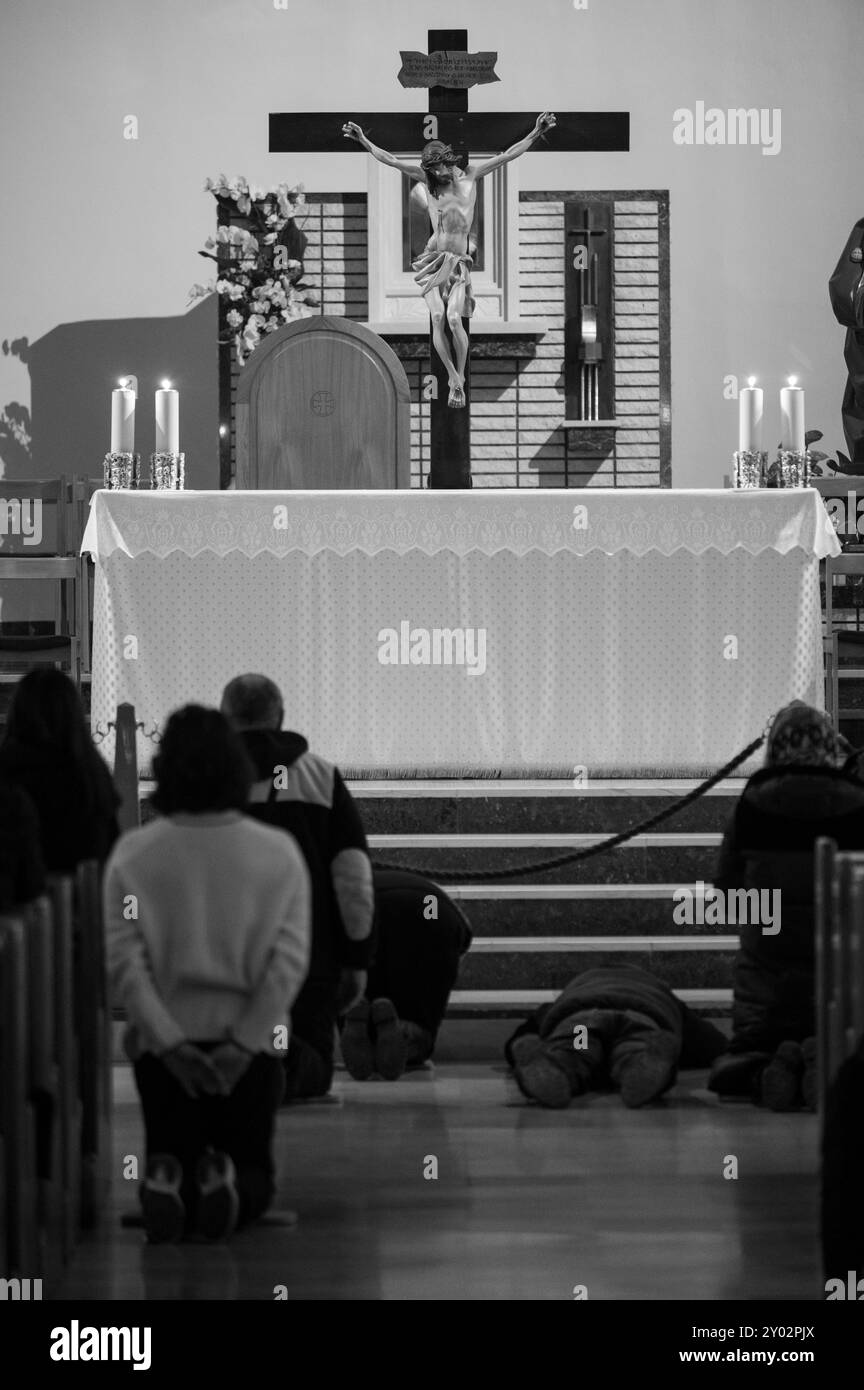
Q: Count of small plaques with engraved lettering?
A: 1